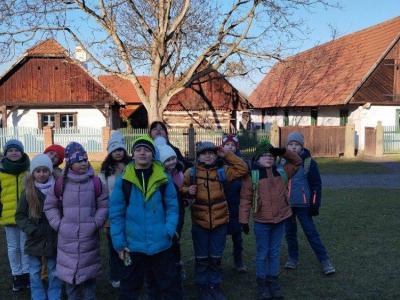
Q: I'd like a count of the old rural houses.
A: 3